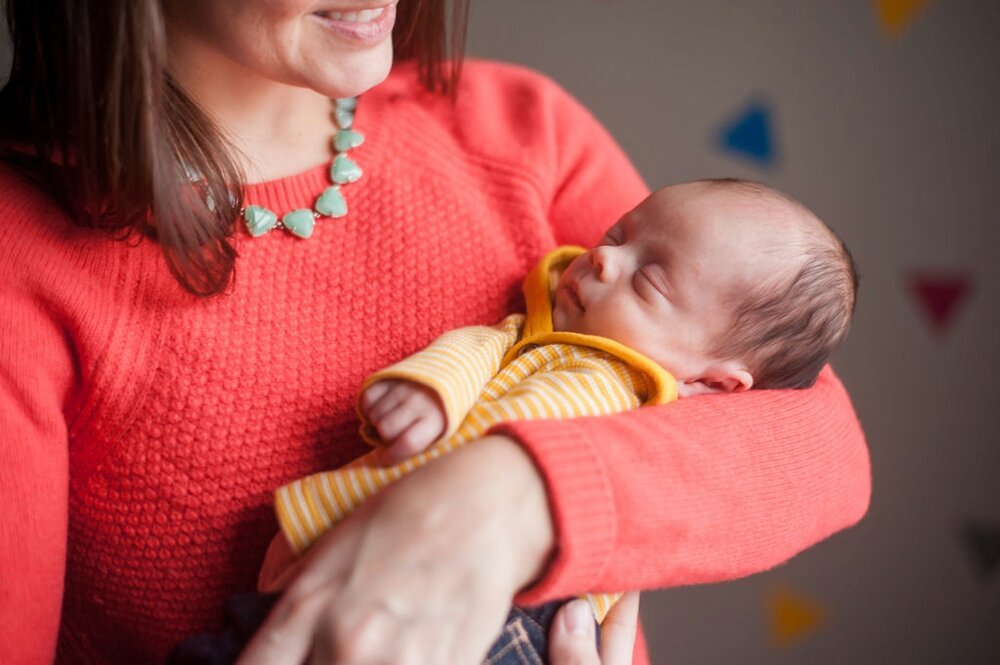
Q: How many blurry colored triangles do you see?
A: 5